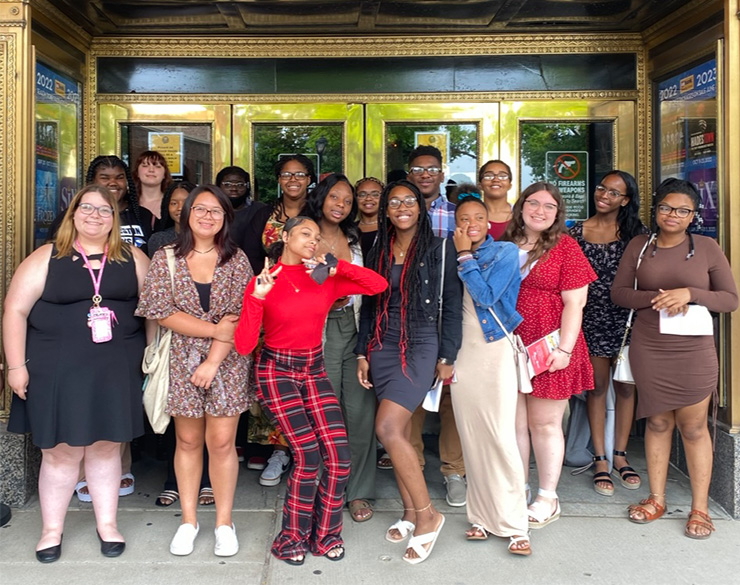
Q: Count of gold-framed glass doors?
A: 4